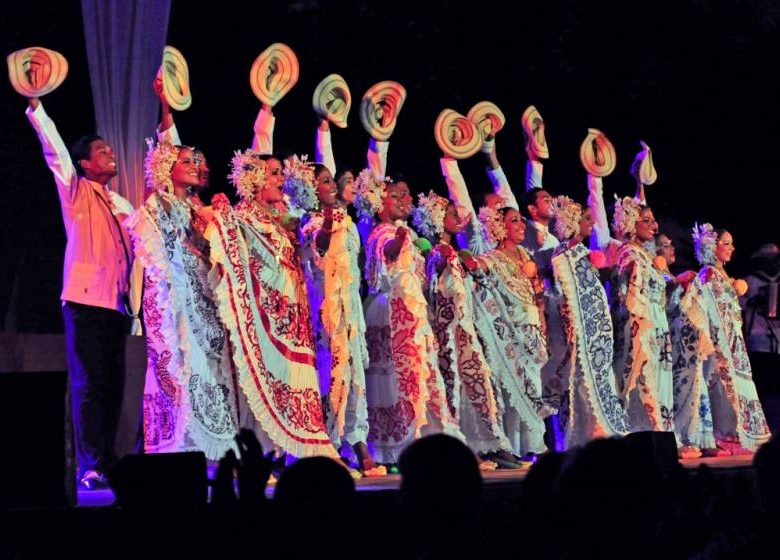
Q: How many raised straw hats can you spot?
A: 10